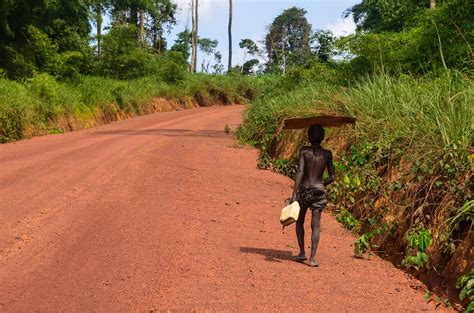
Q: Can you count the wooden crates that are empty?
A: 0